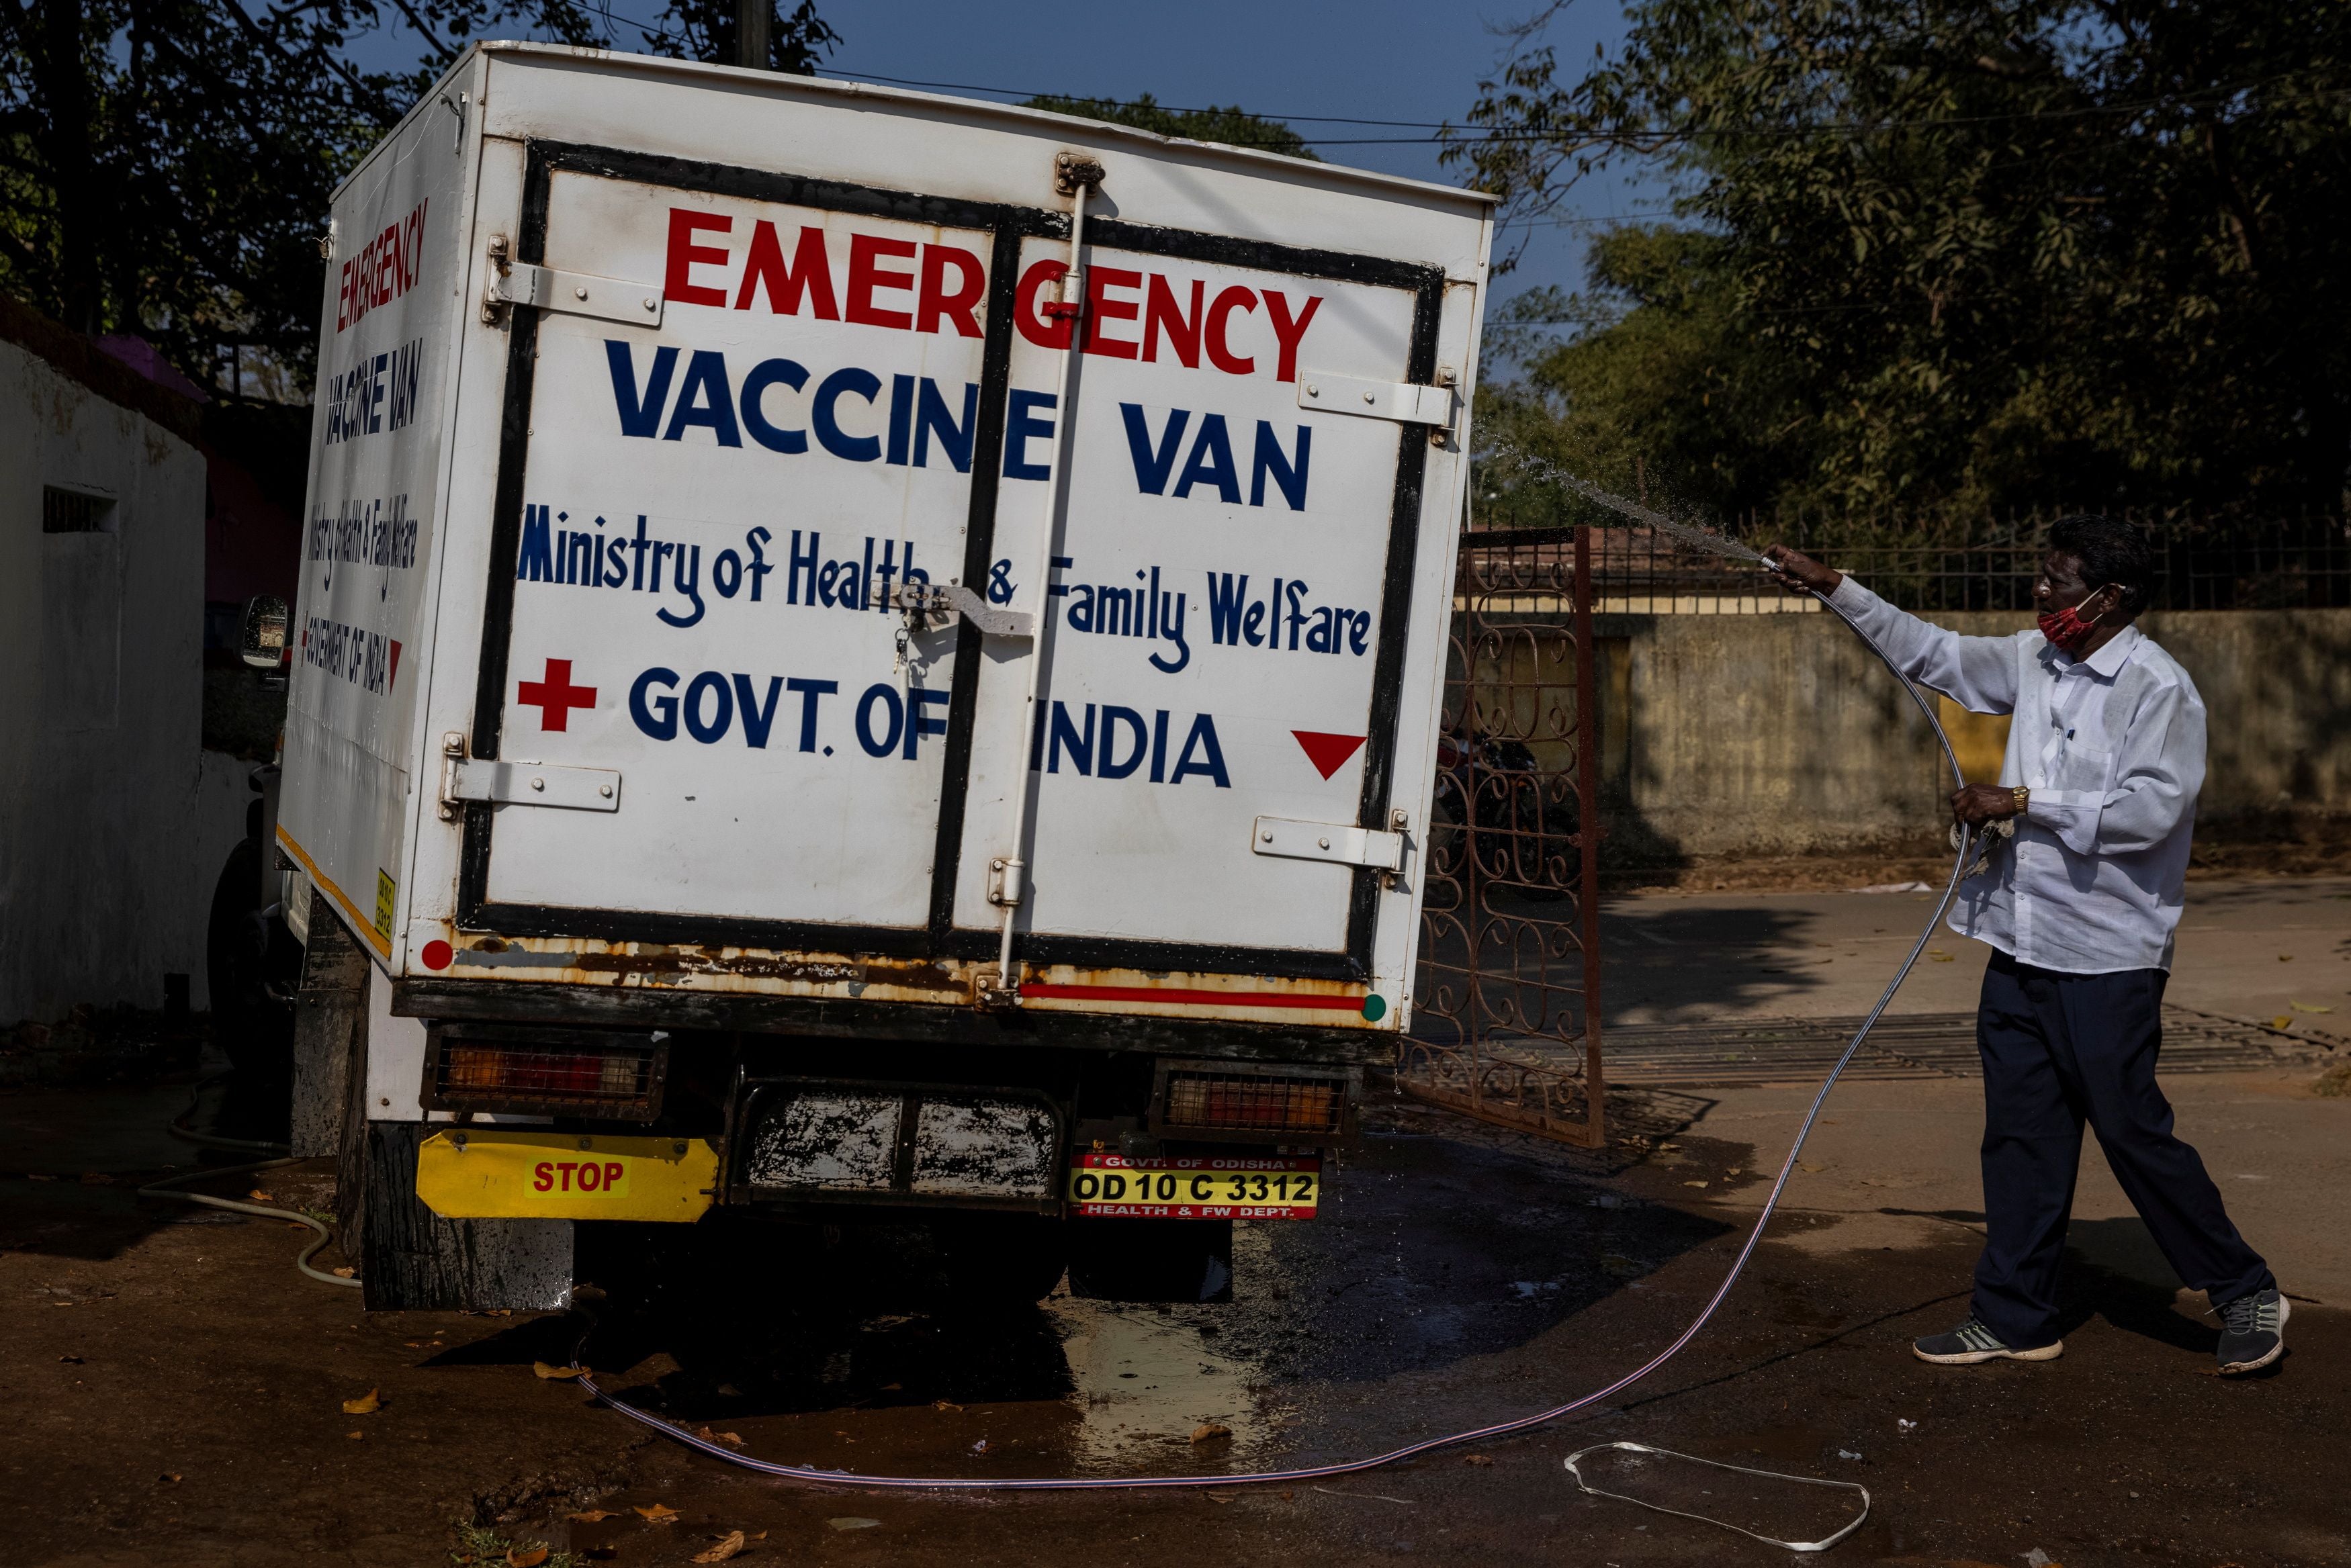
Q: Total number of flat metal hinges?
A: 4